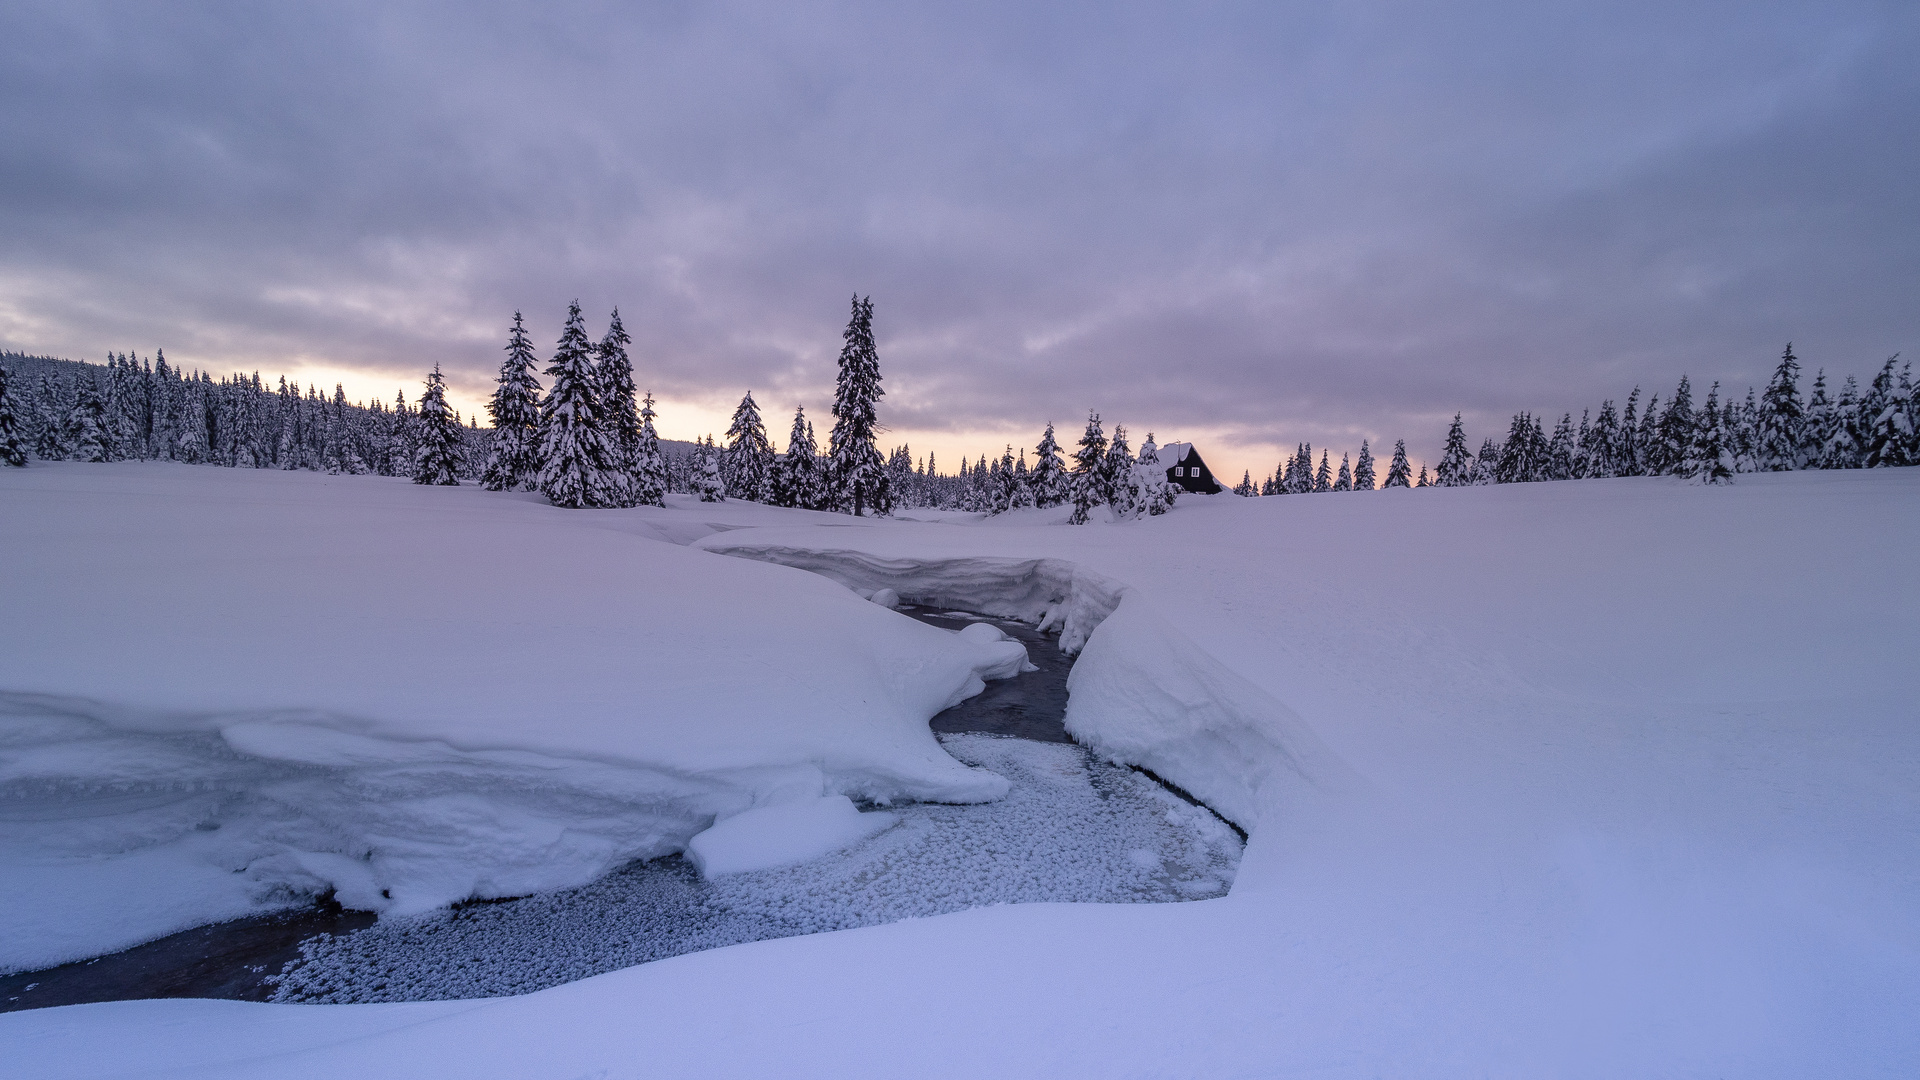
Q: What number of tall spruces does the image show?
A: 4